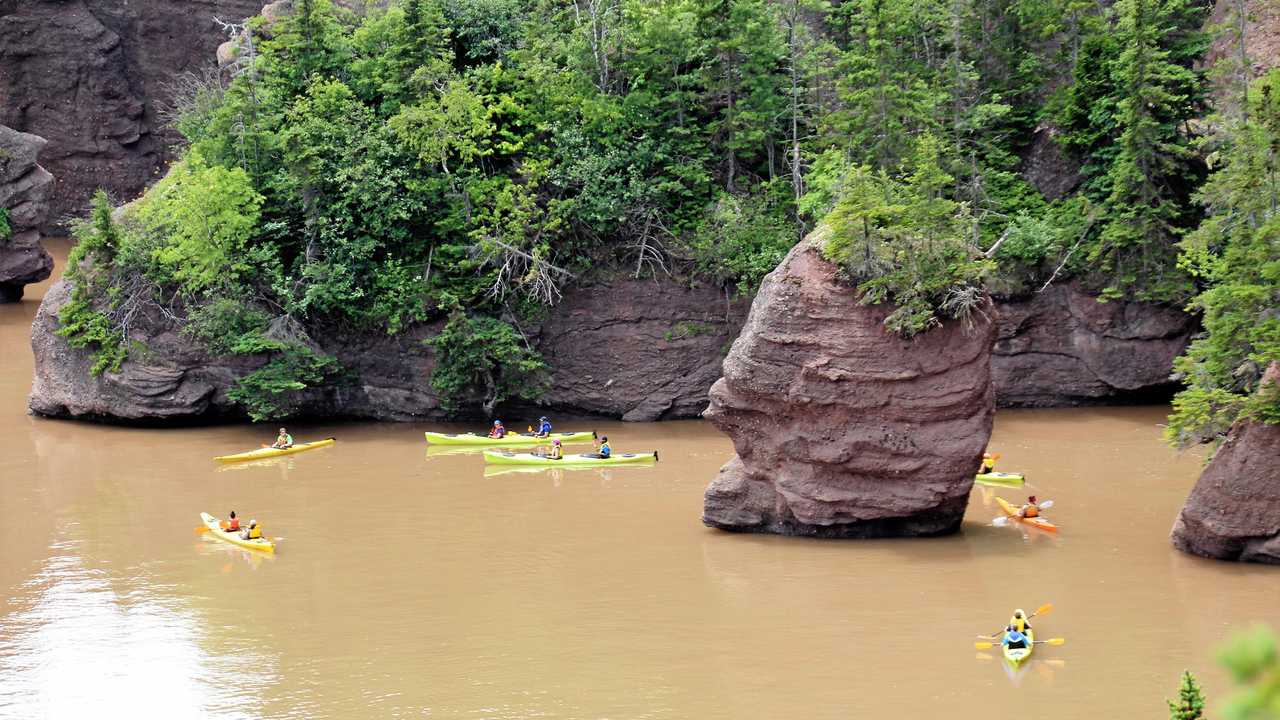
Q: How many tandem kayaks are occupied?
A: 4